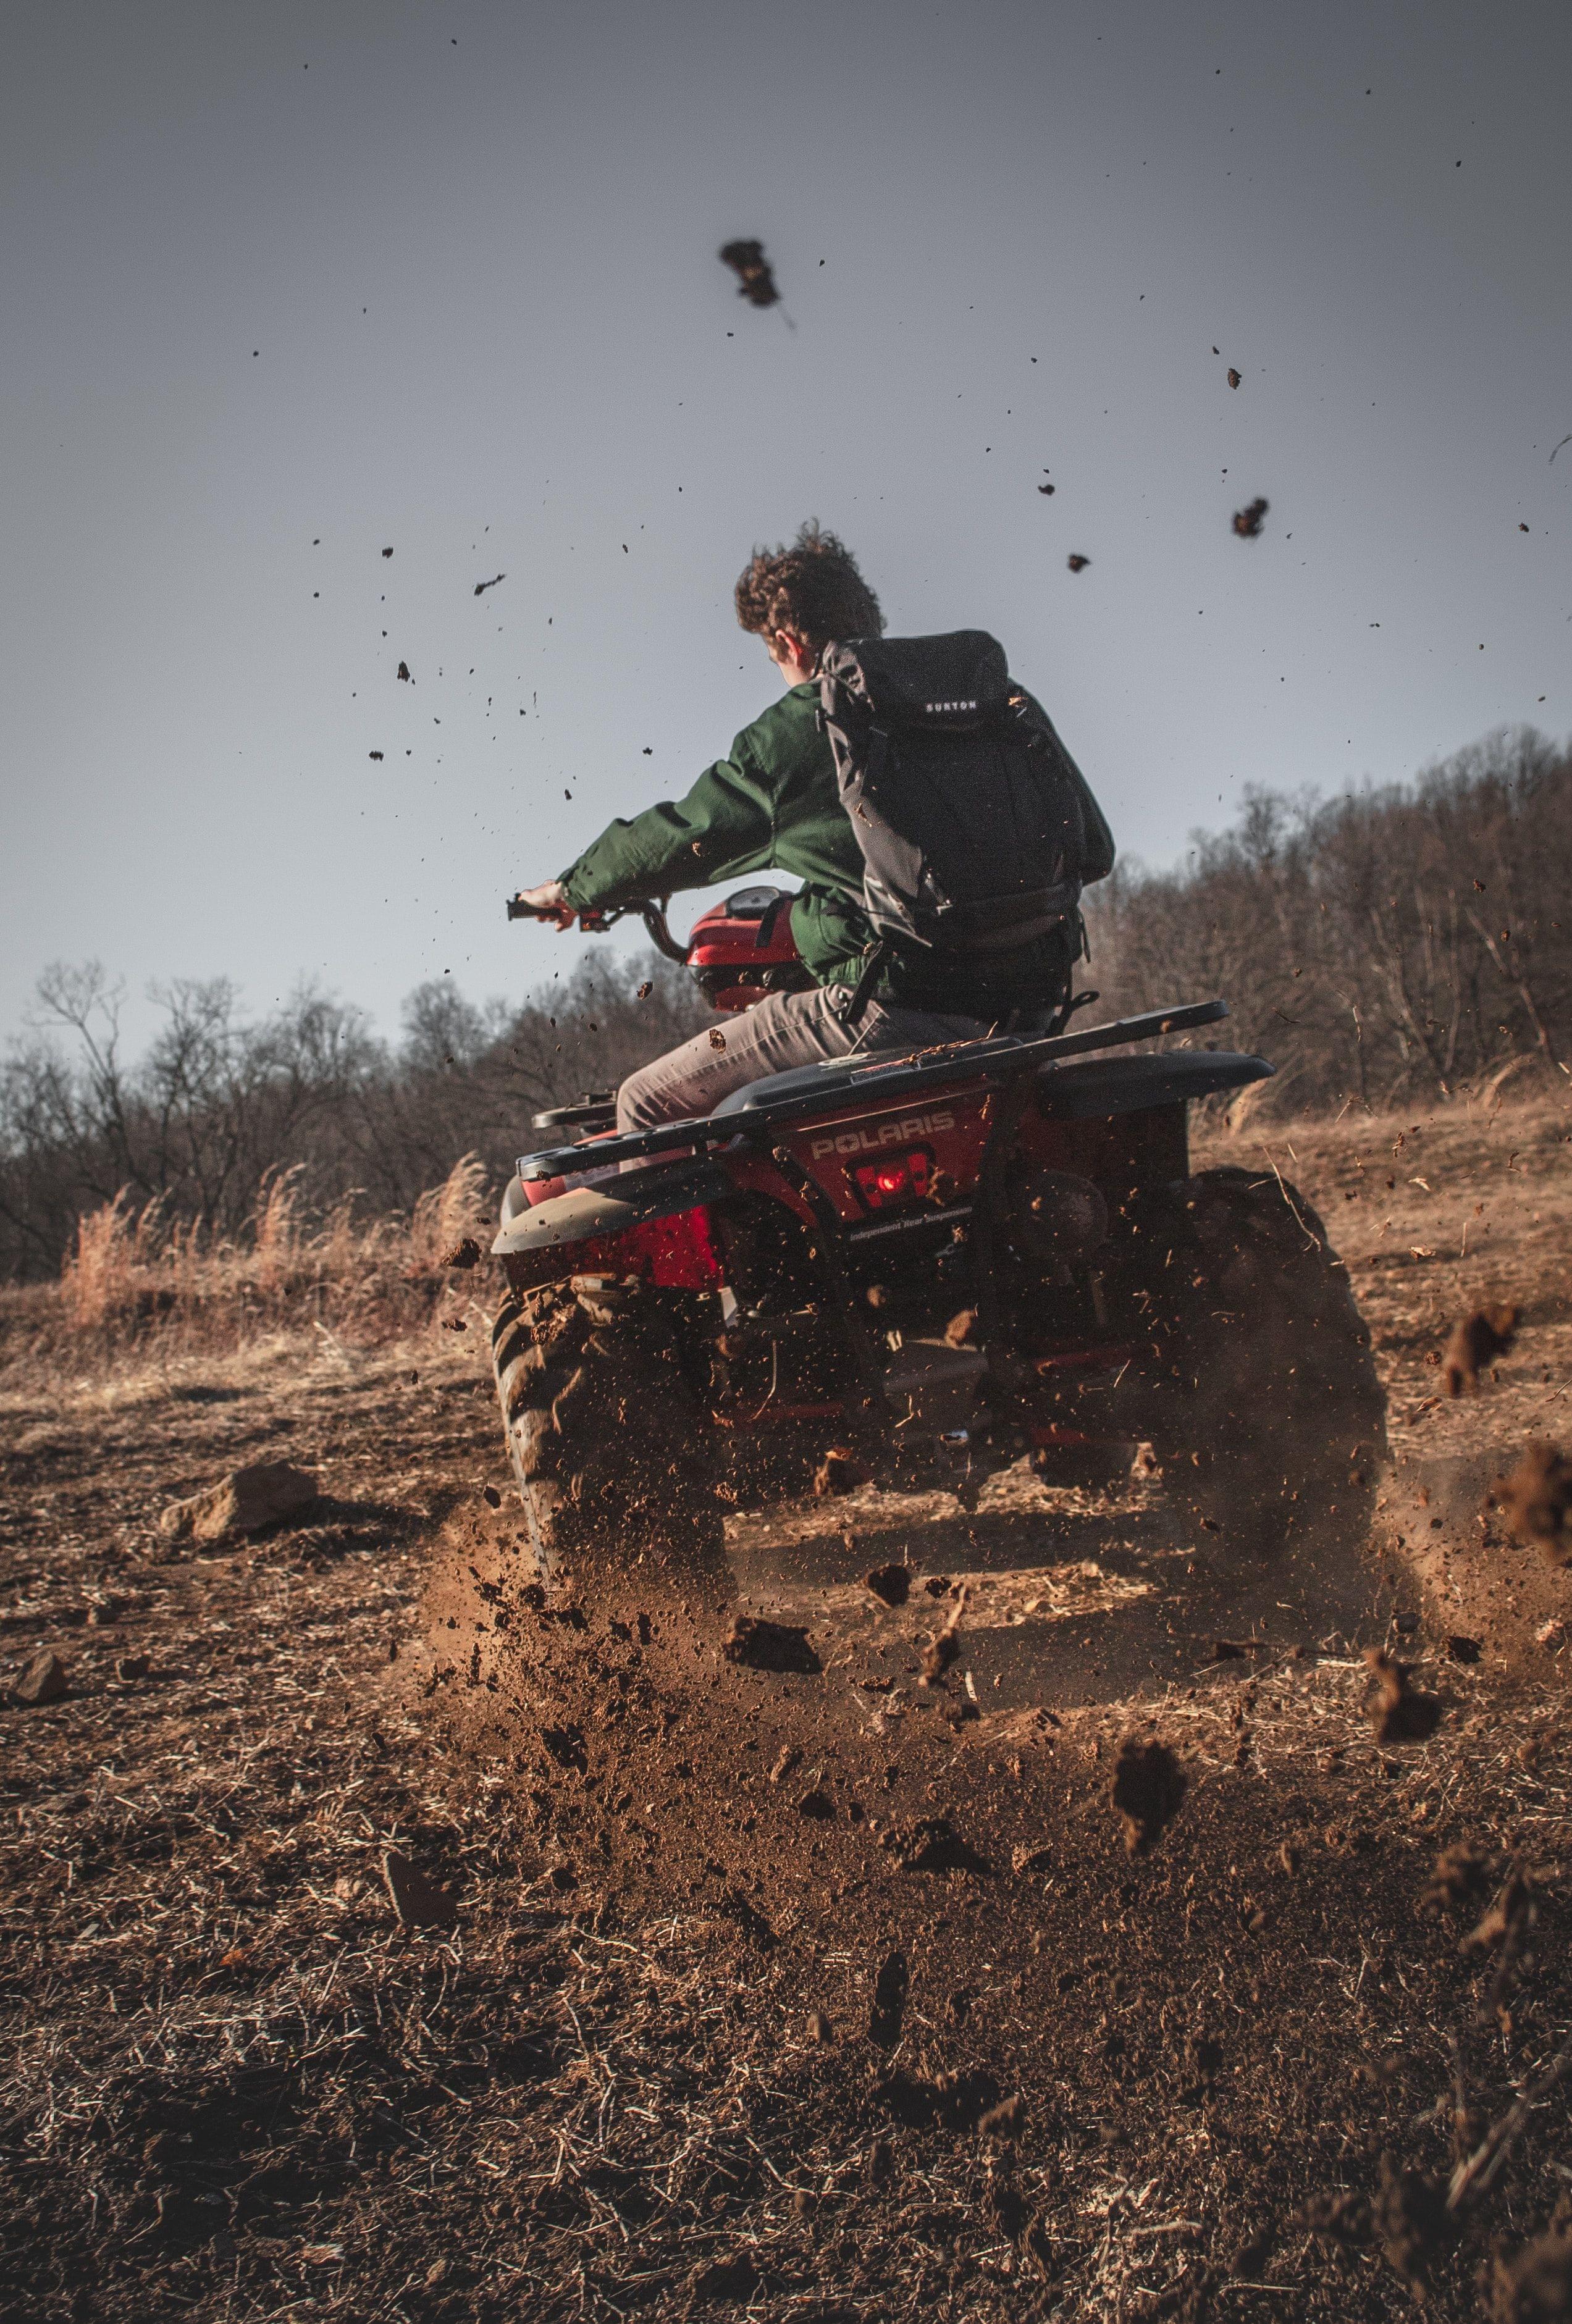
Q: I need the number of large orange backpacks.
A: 0